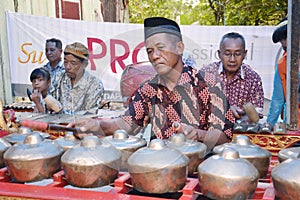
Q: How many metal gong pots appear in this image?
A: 12